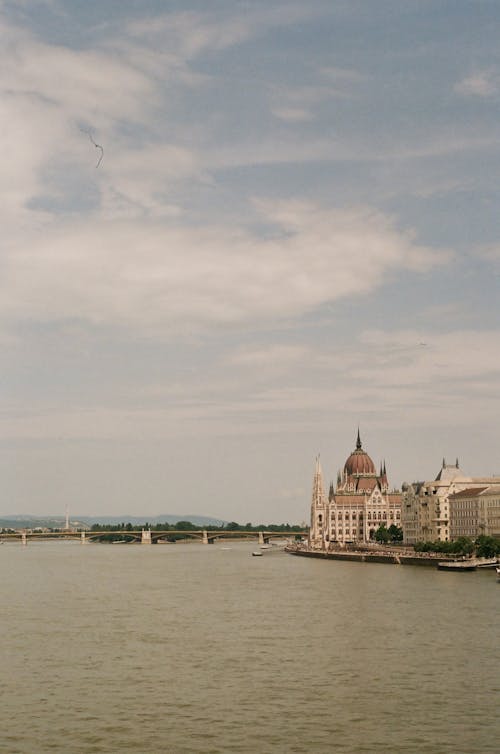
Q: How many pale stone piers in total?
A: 5